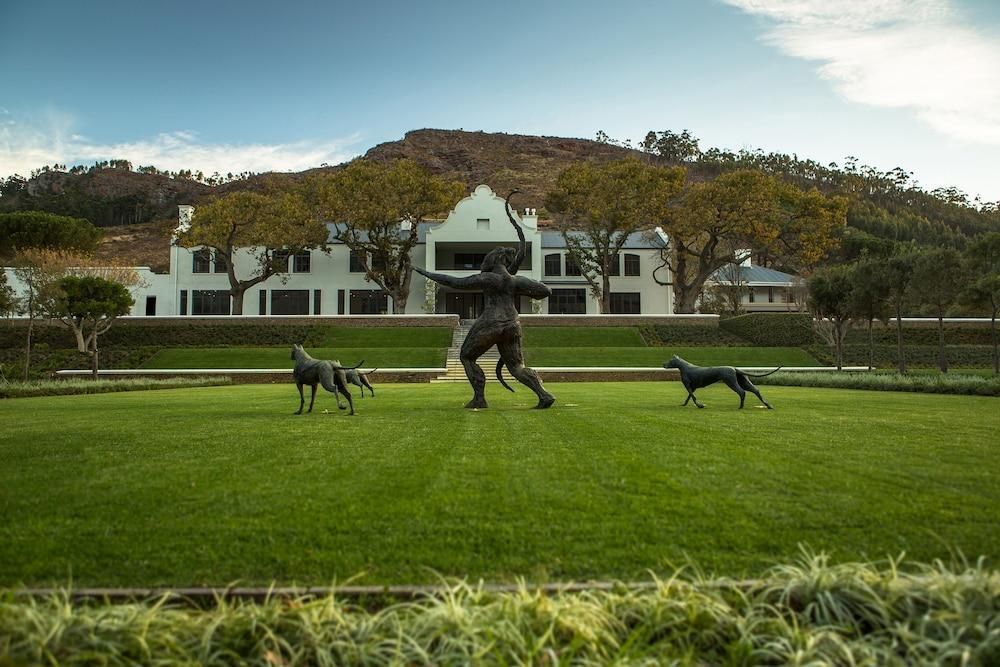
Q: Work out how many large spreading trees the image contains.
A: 4